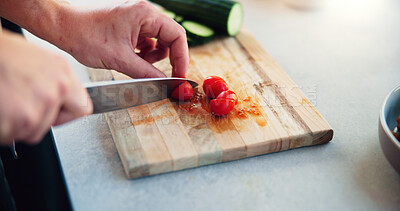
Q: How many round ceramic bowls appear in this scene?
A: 1